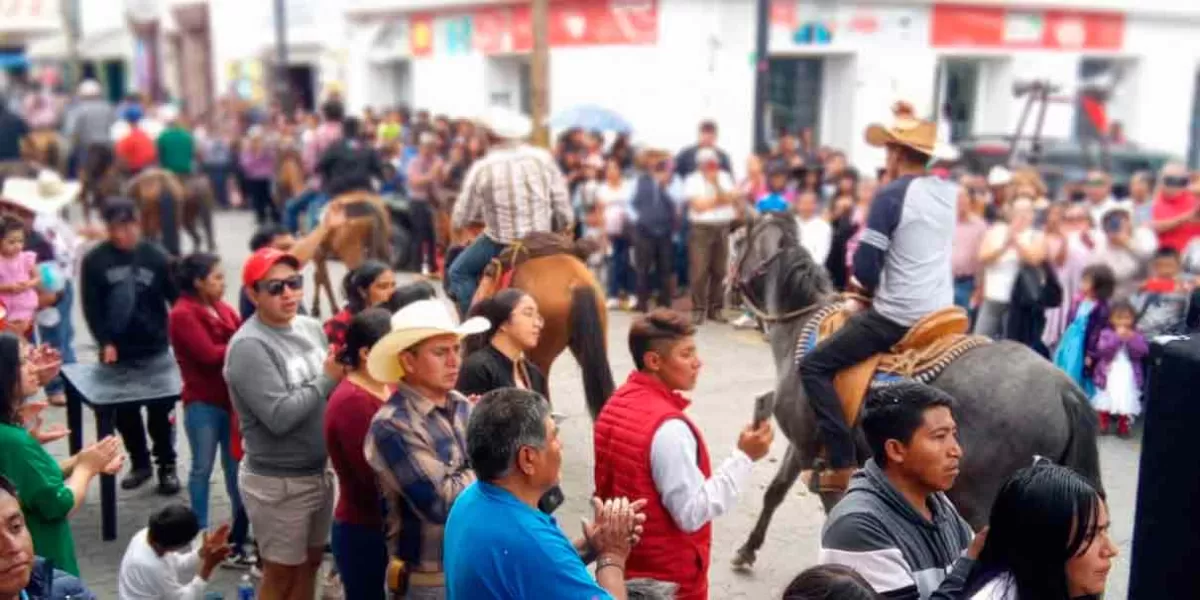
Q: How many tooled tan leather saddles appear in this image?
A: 1